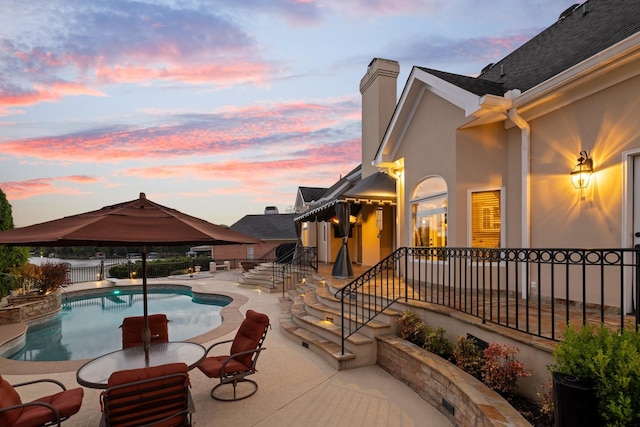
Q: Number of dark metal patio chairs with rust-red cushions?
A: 4